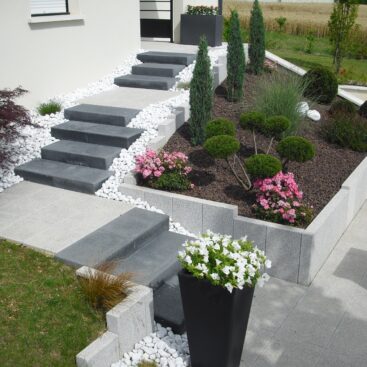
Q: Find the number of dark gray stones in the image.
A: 10